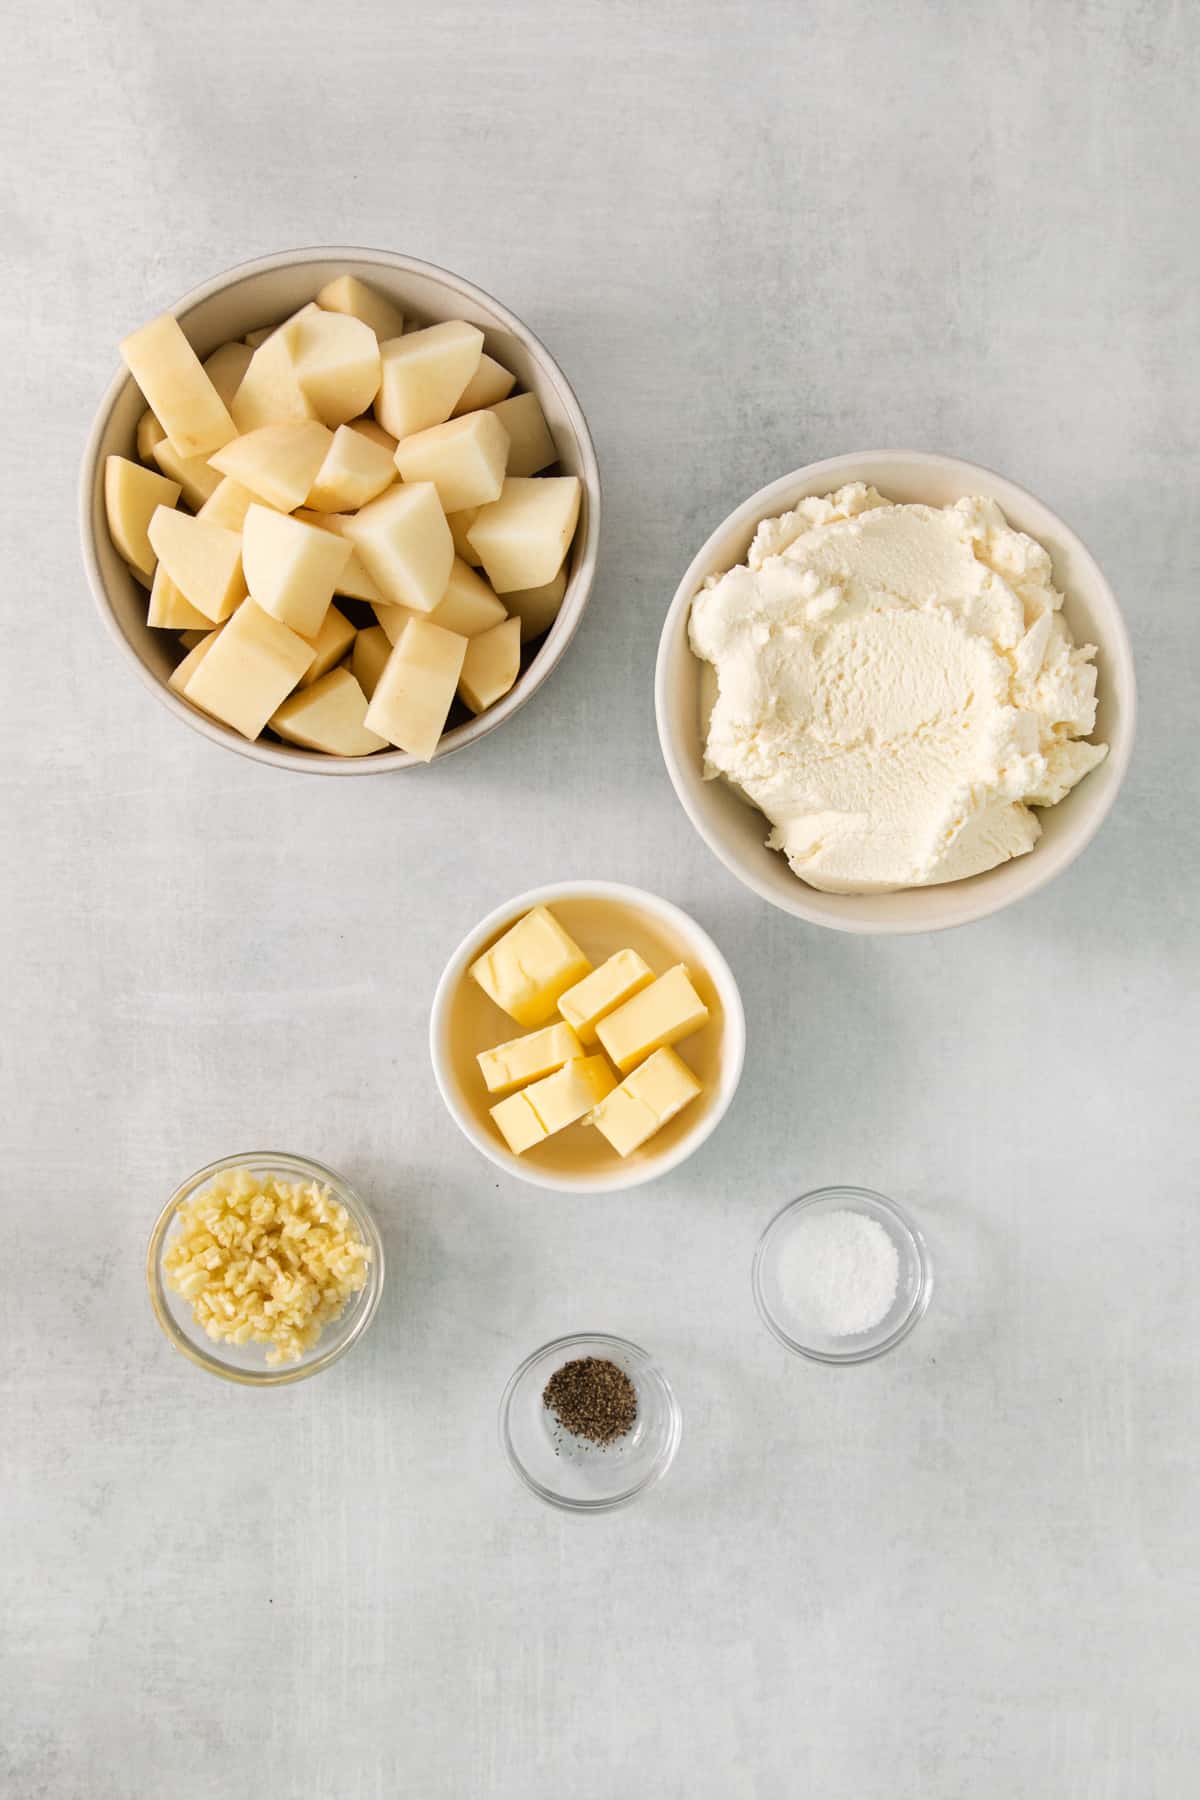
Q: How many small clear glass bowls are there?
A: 3